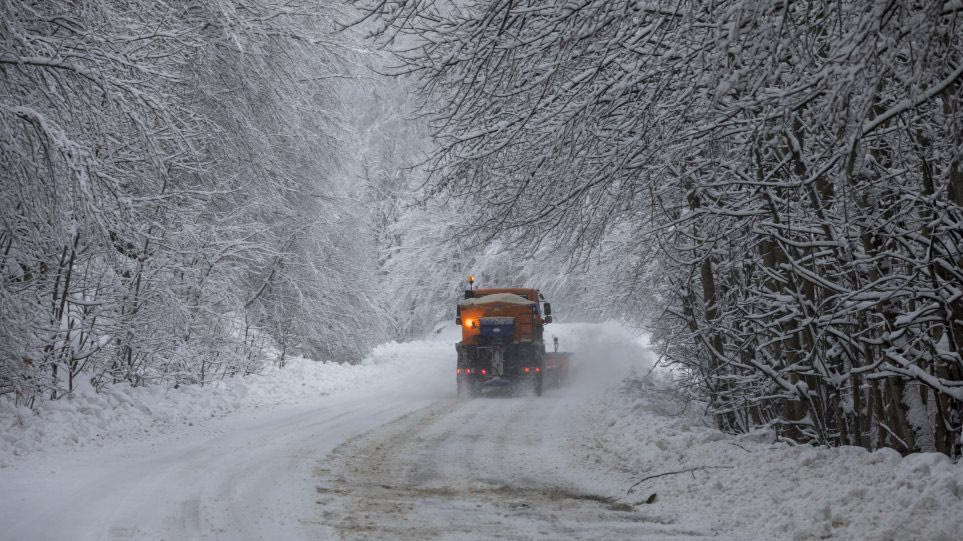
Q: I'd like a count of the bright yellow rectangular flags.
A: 0